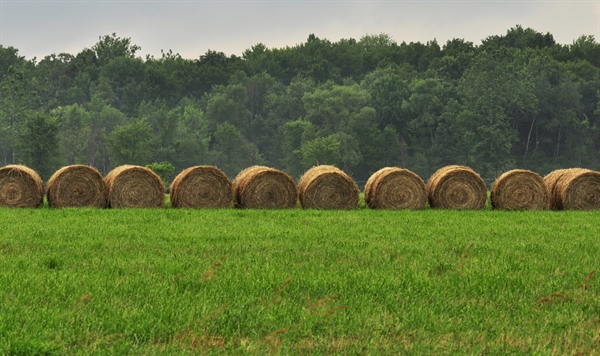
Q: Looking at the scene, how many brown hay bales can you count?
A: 10